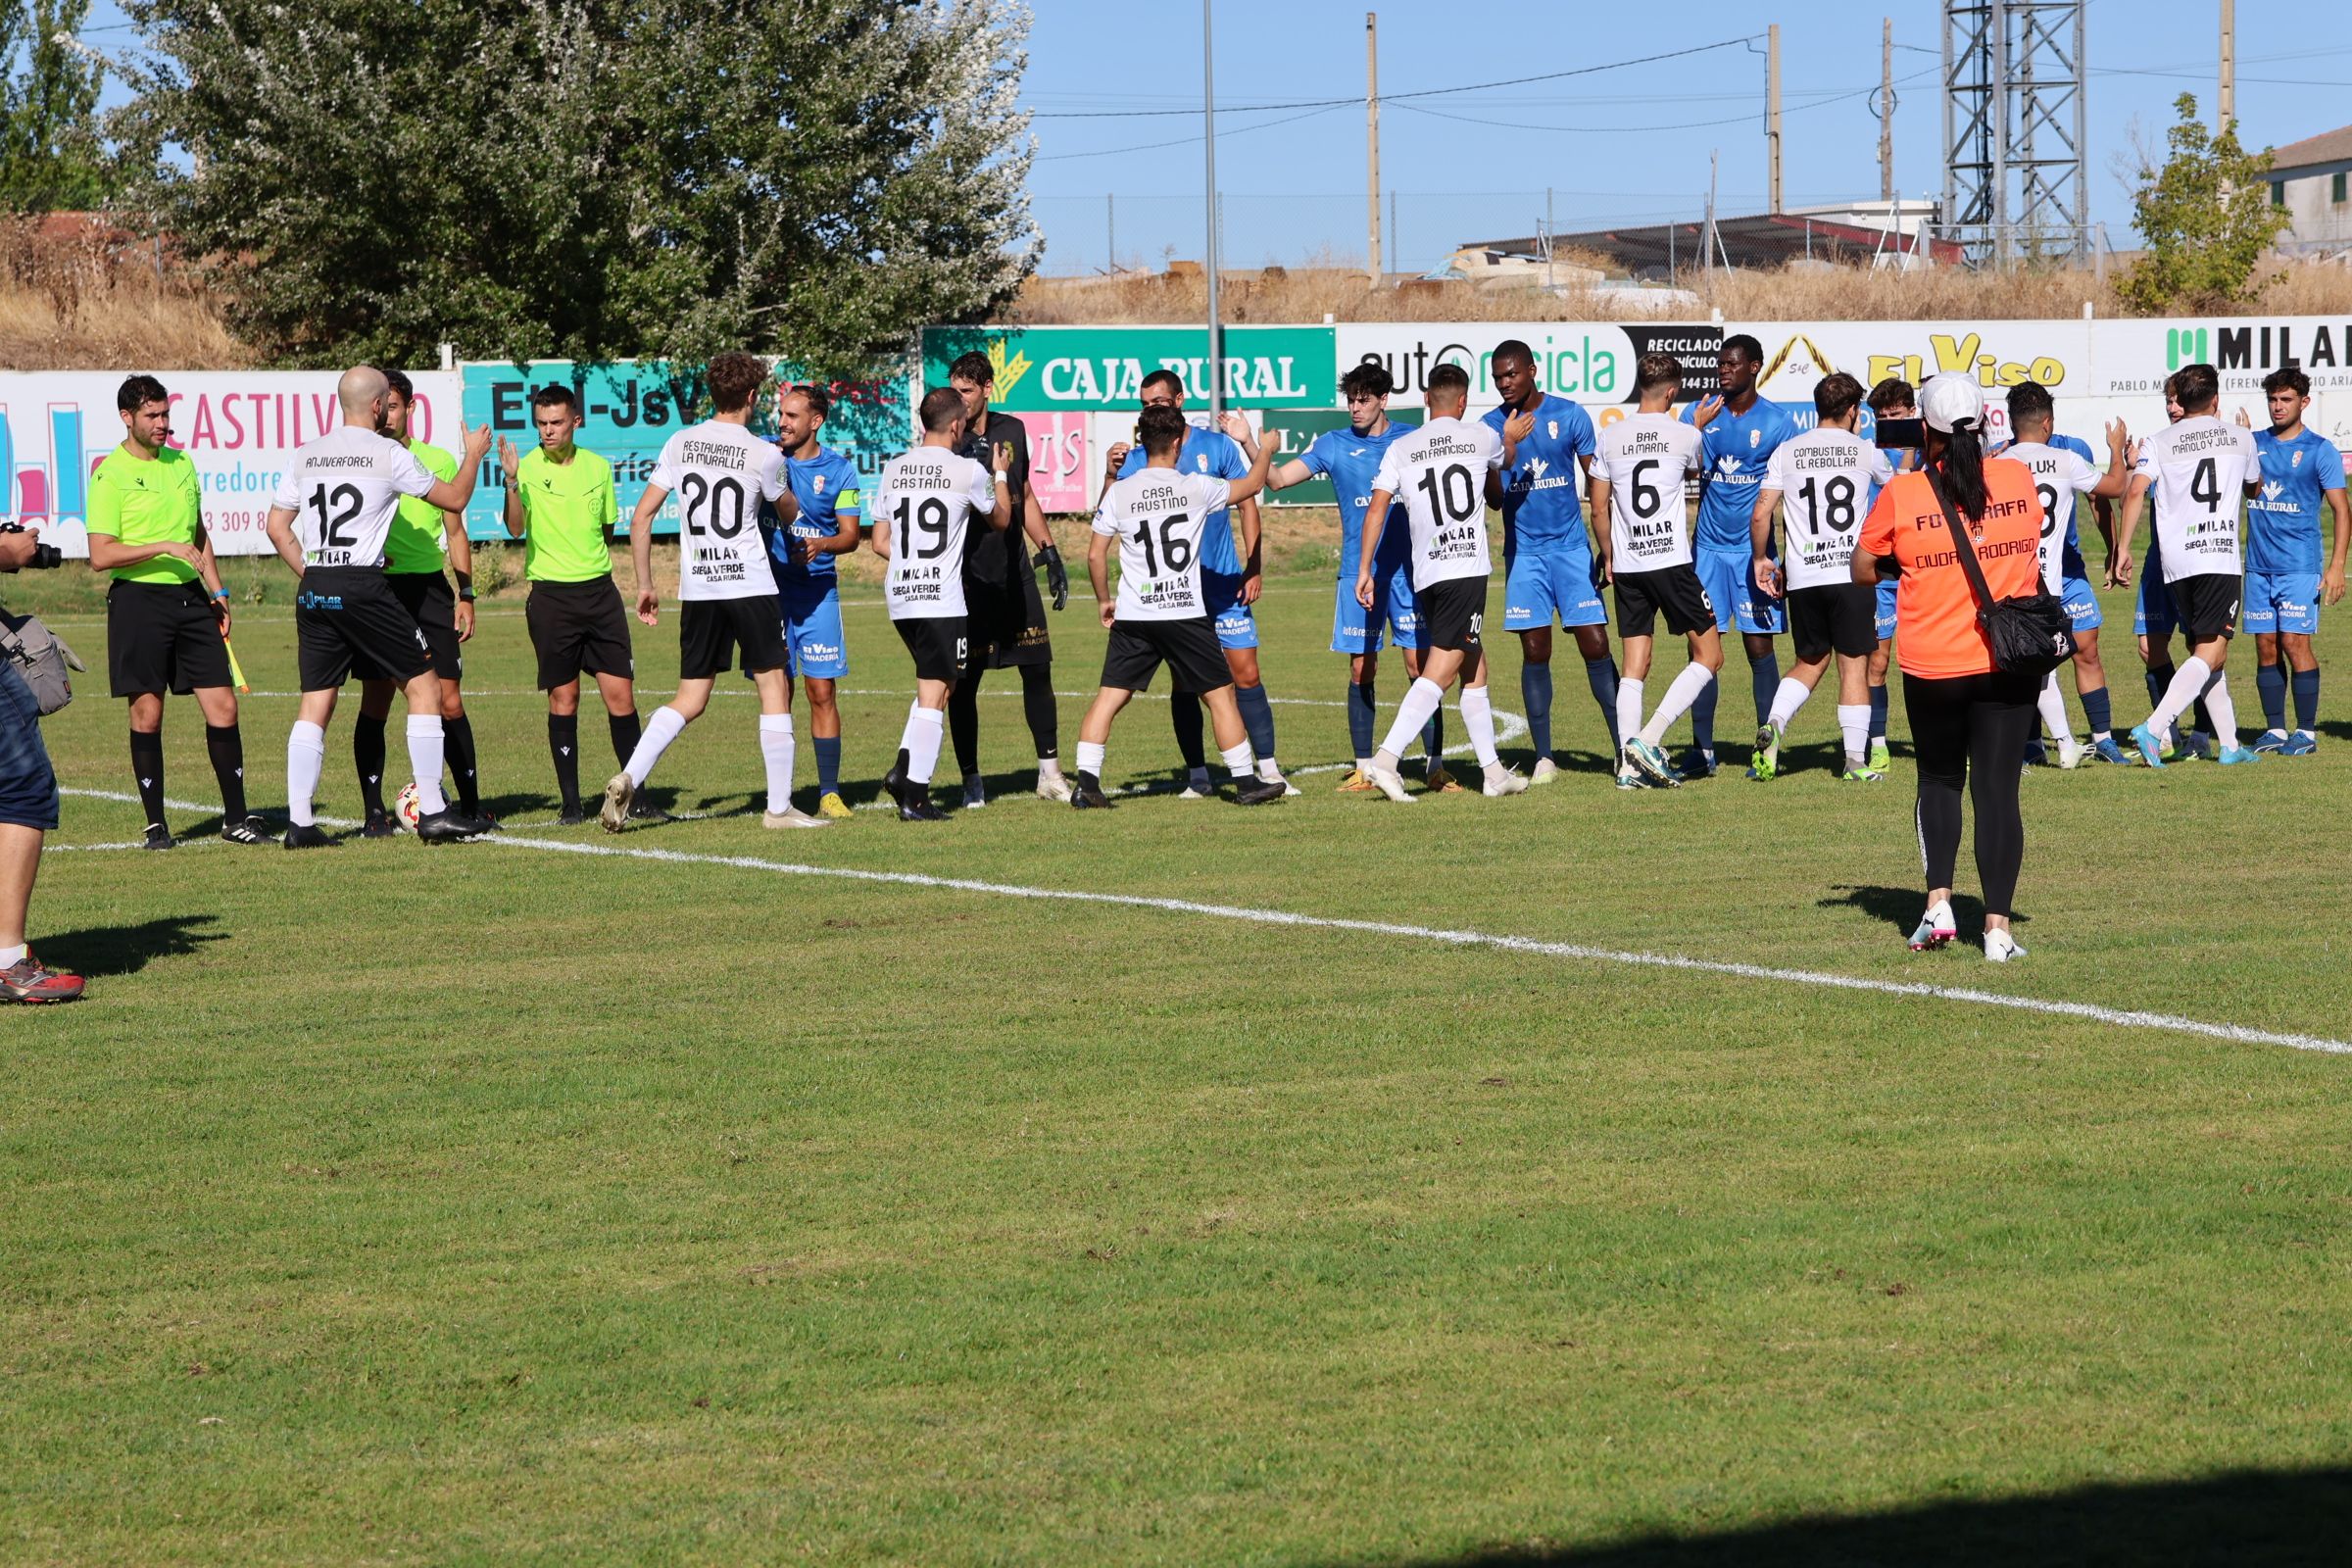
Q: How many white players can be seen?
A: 9